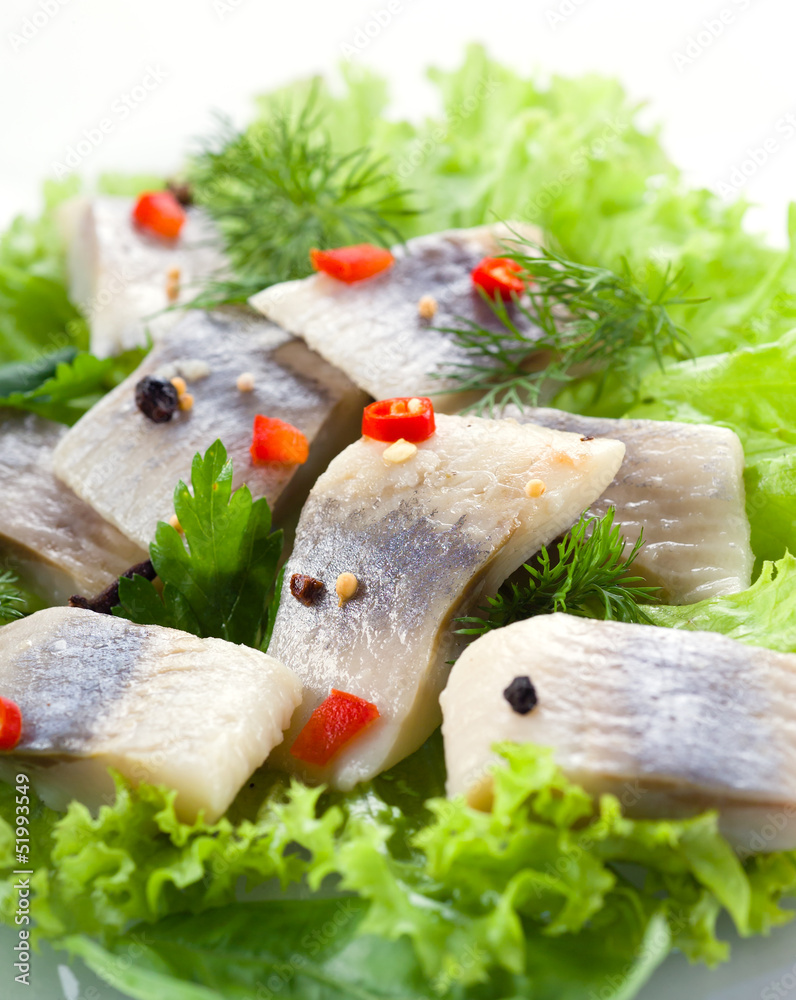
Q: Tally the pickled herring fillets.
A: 8